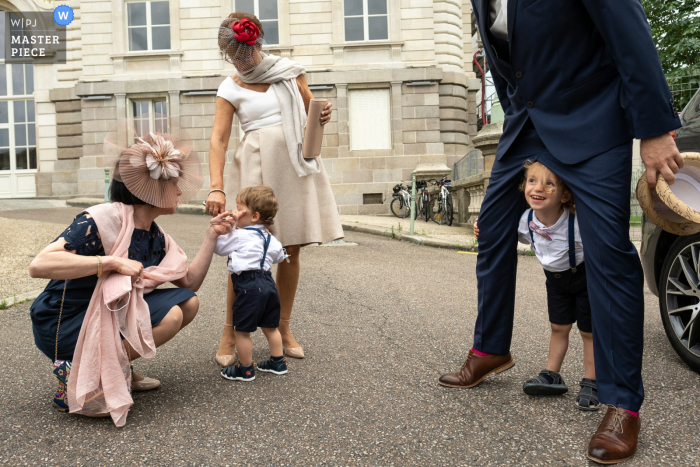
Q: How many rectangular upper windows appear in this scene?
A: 3